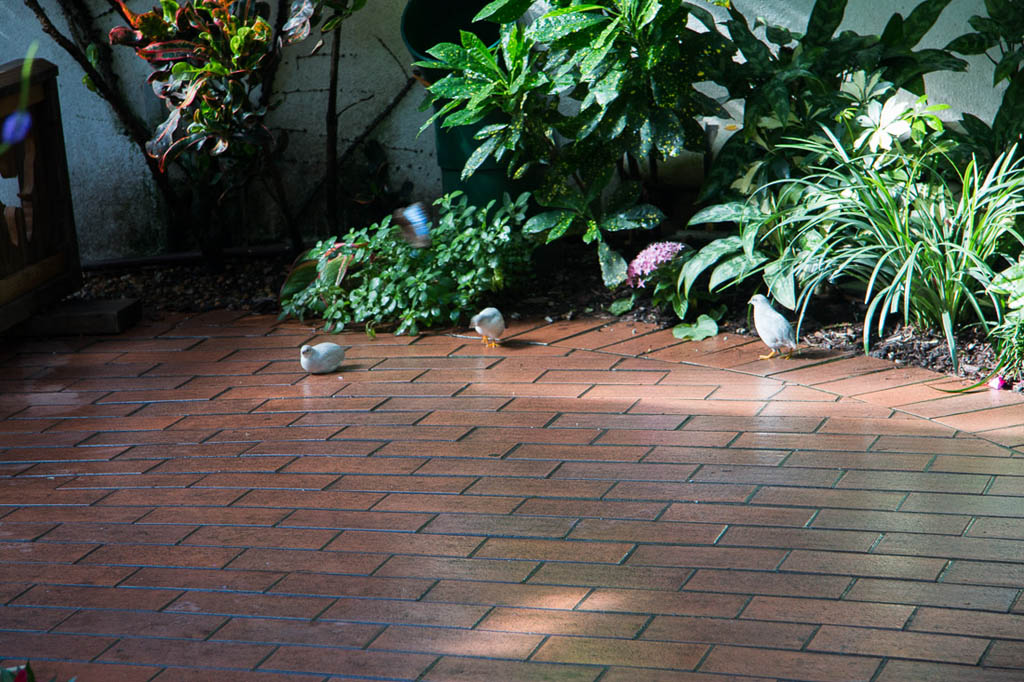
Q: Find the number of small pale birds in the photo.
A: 3